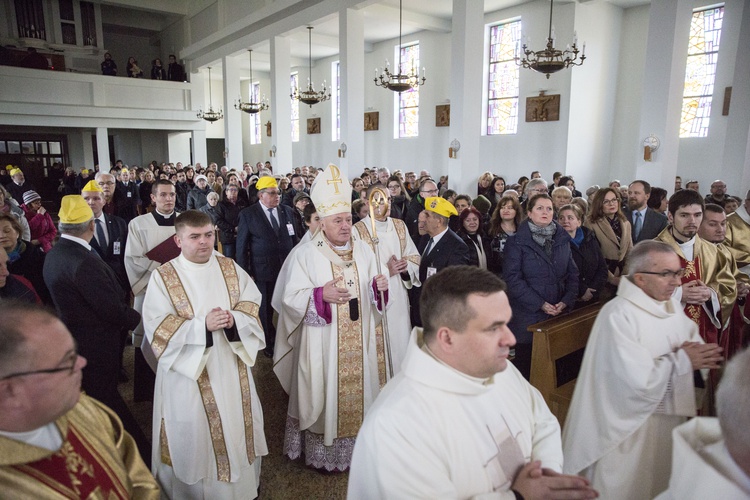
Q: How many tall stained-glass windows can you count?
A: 6